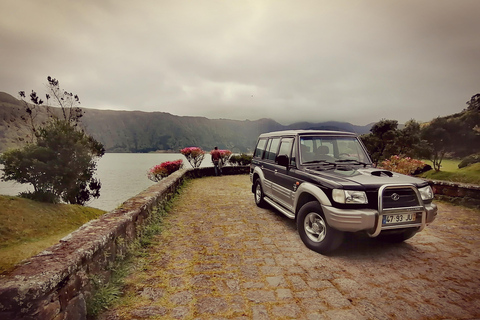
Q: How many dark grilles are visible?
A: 1